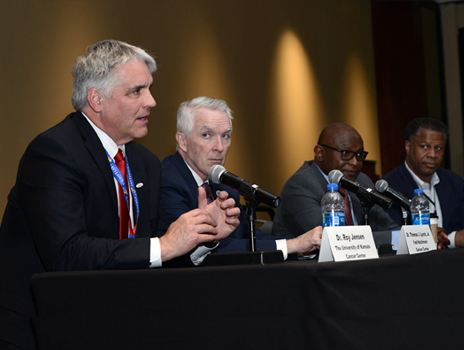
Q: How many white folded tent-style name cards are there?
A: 2